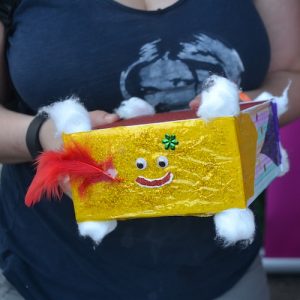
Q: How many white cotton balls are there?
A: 7